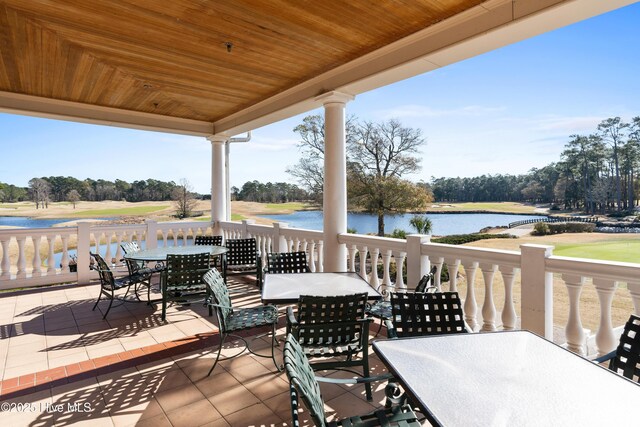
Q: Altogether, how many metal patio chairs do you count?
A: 12